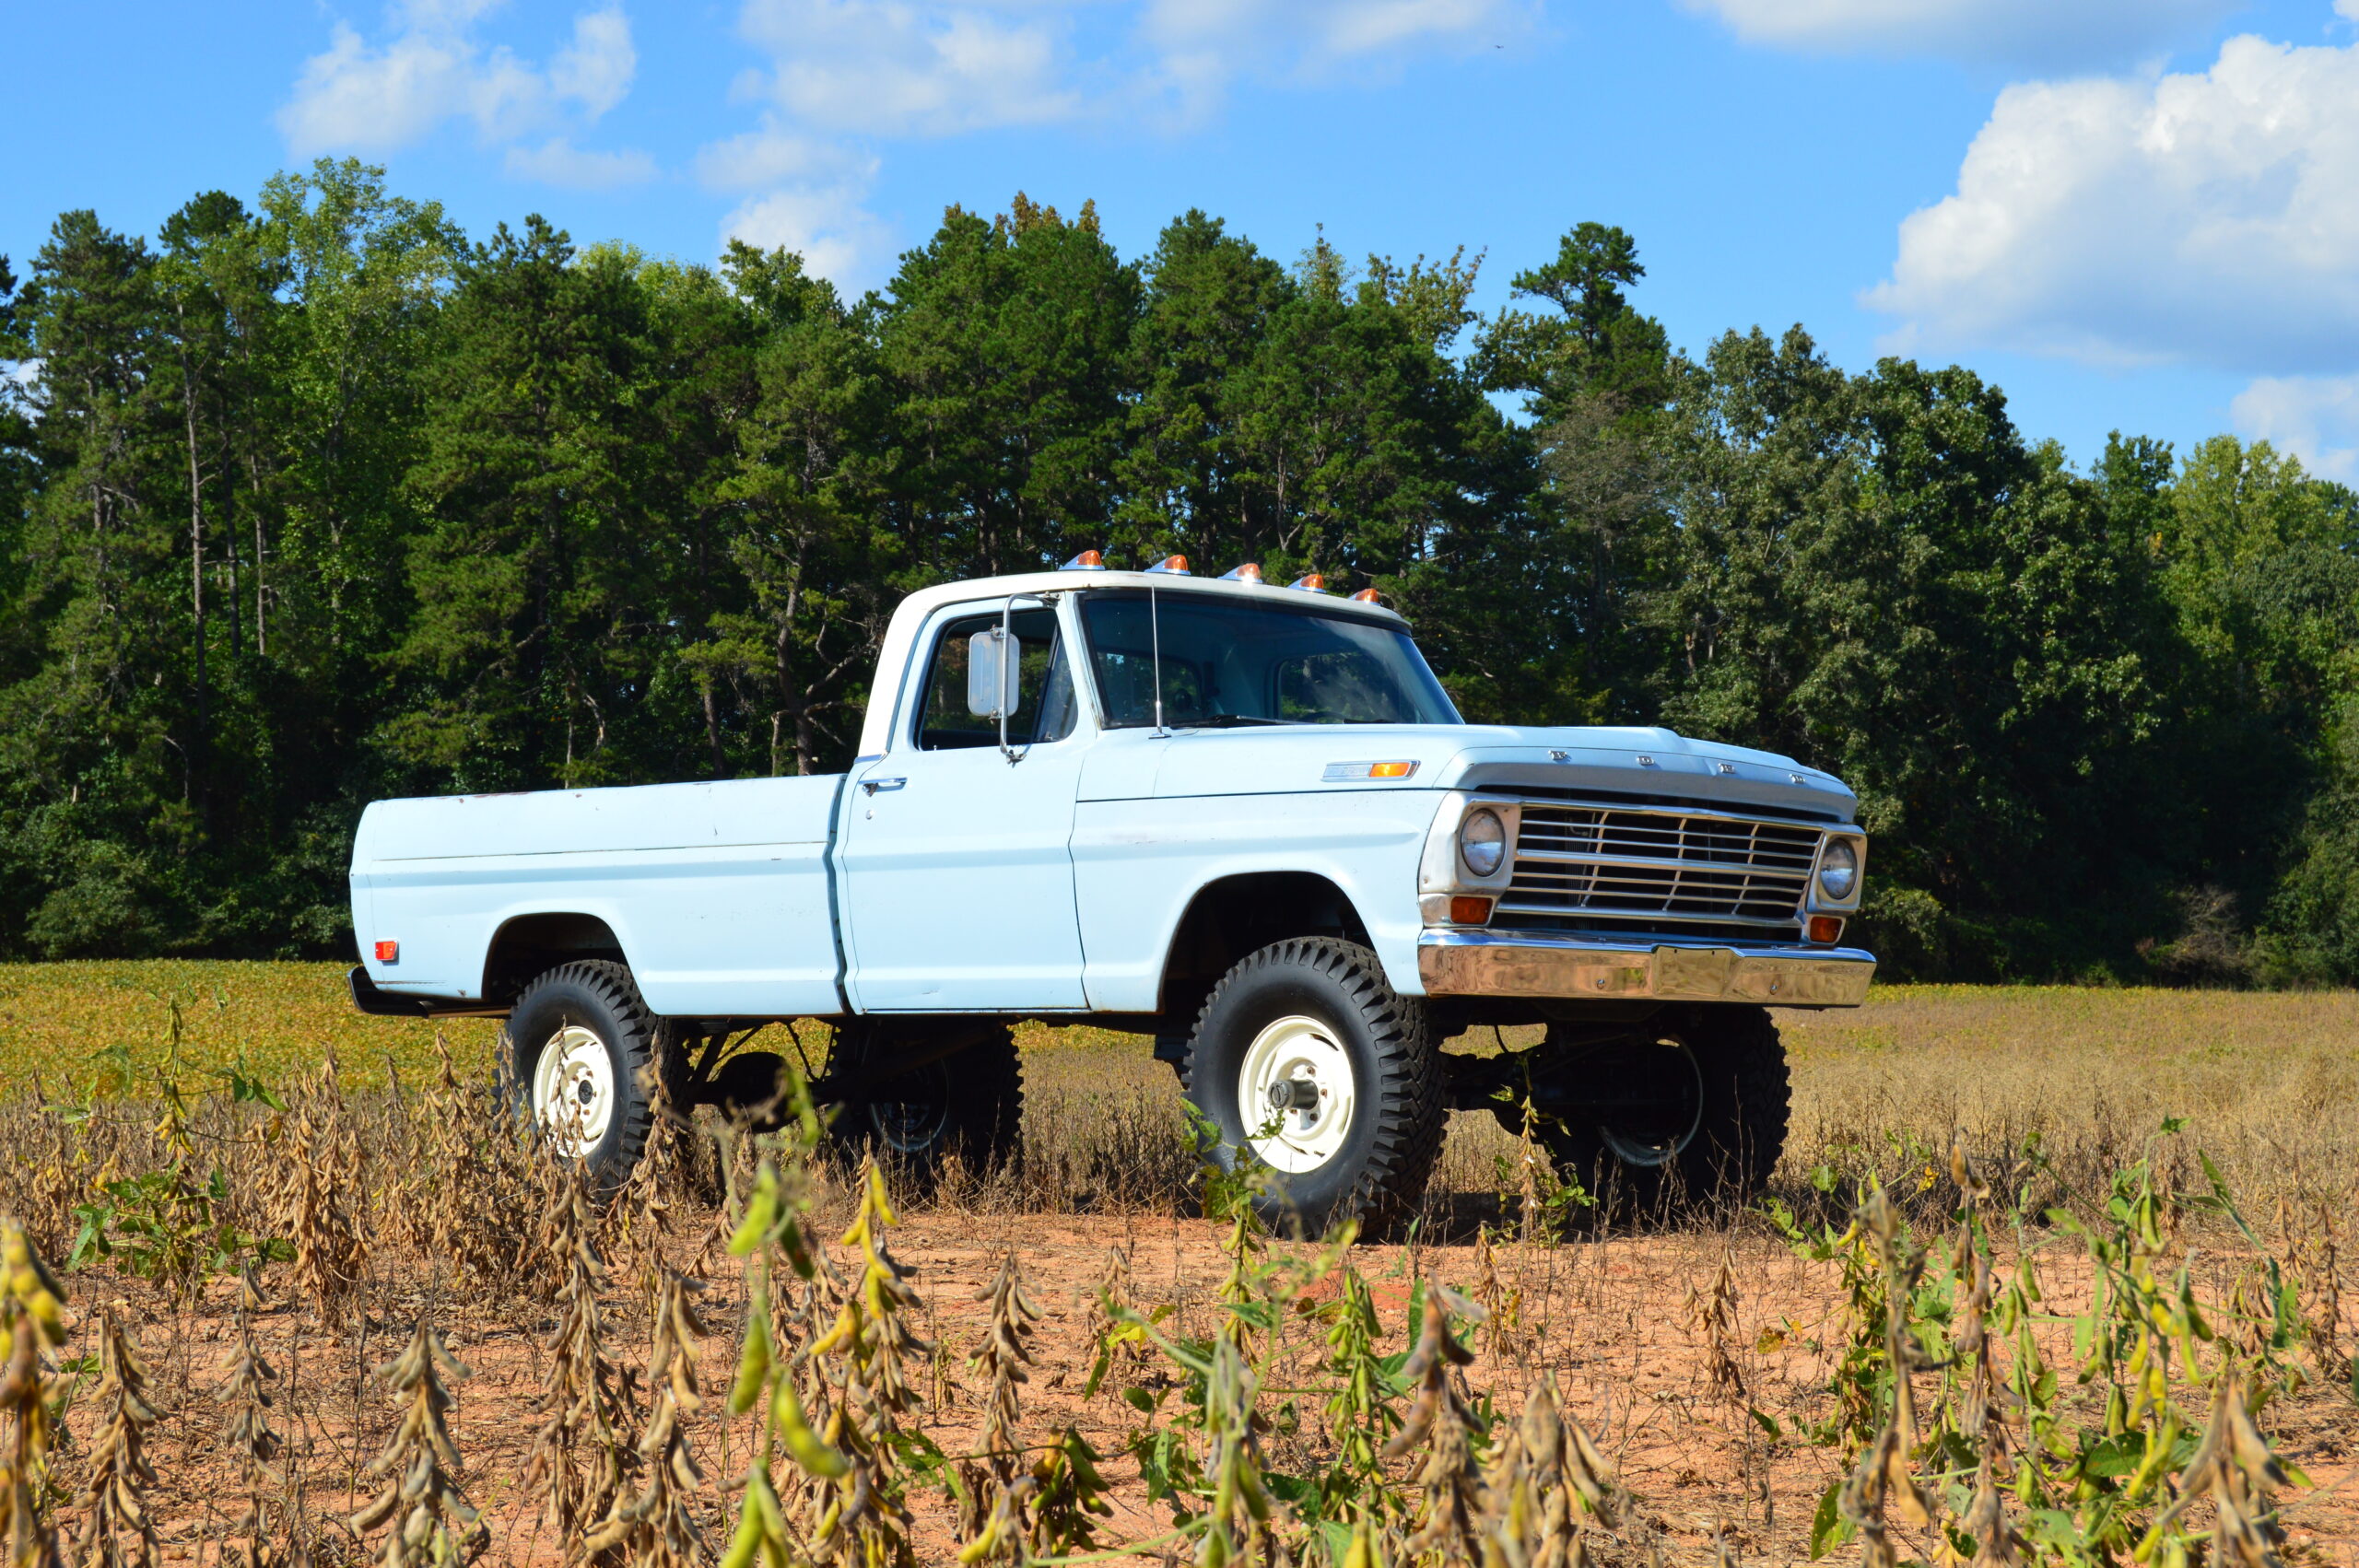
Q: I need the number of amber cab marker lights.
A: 5